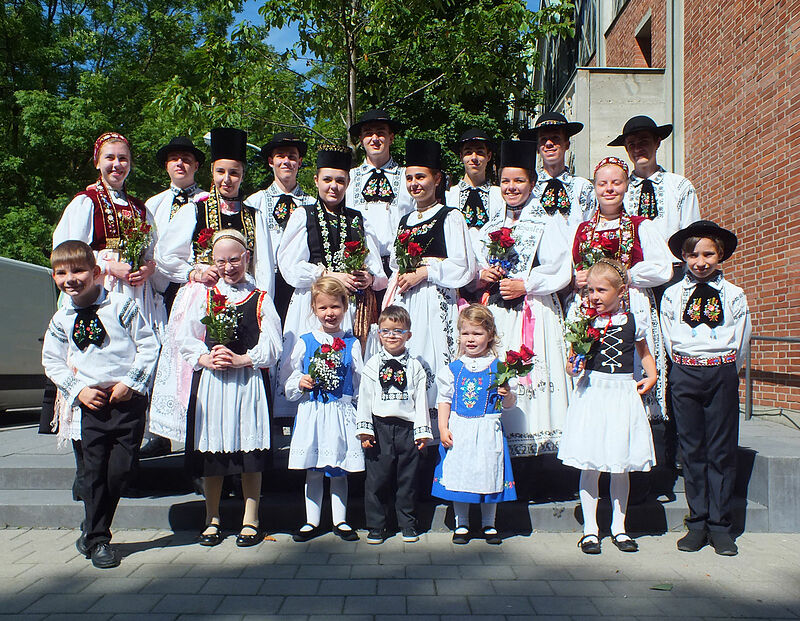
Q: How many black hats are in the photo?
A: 11